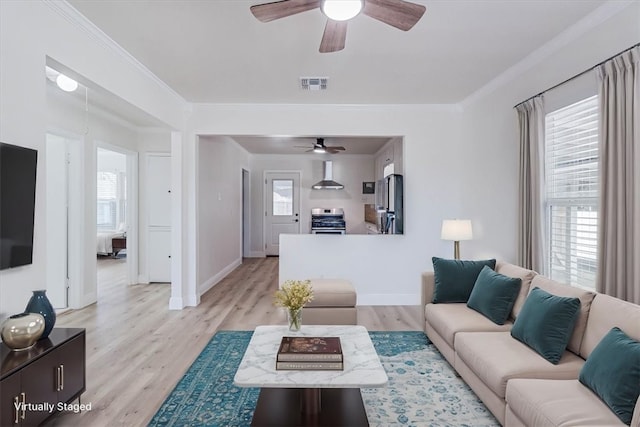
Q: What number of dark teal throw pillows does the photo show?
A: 4